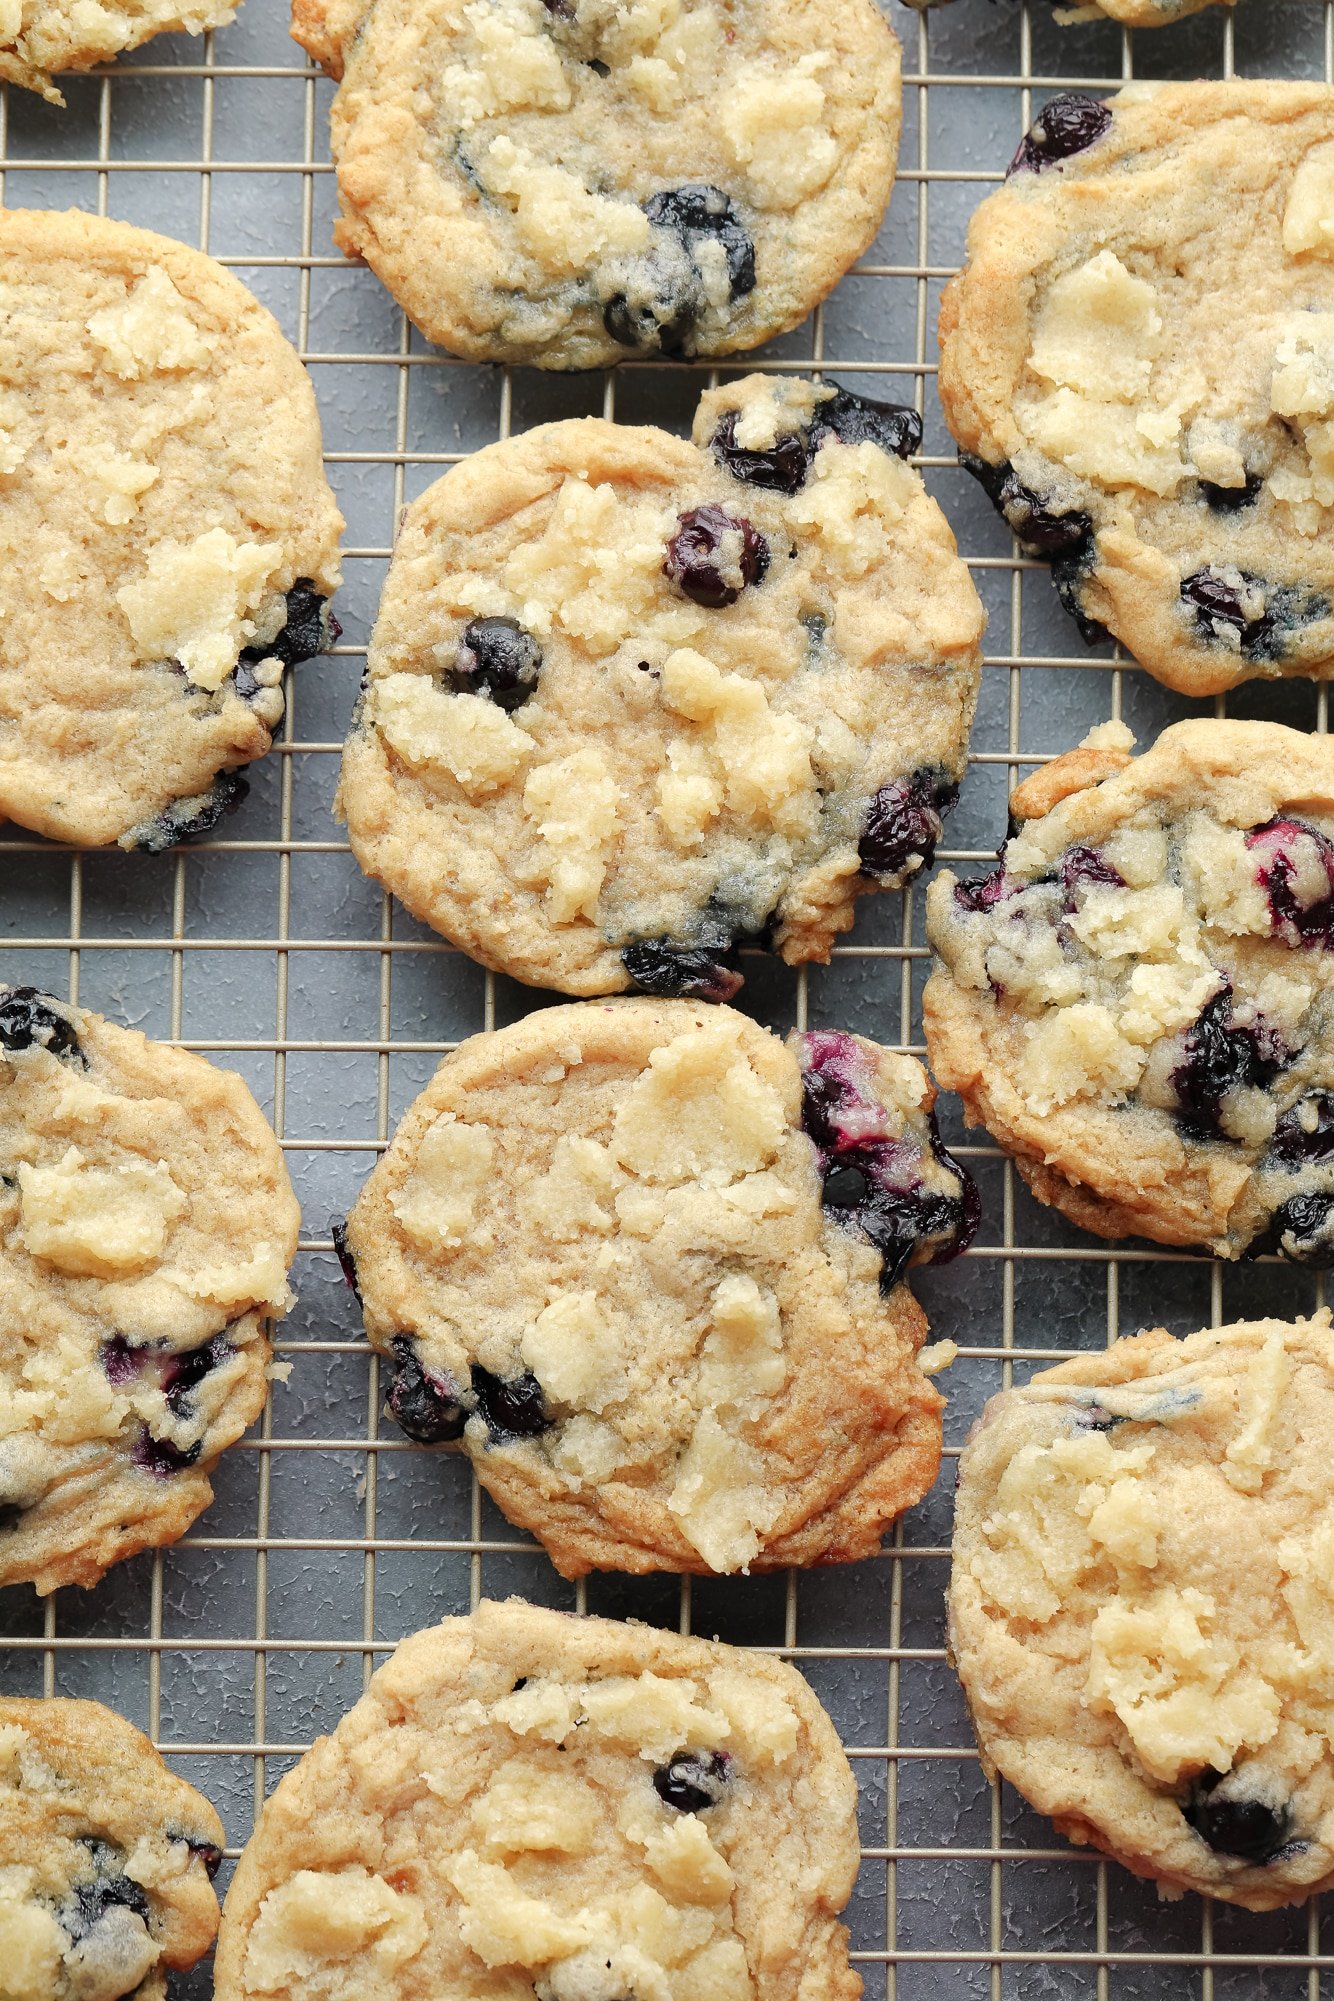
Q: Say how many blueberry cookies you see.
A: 12